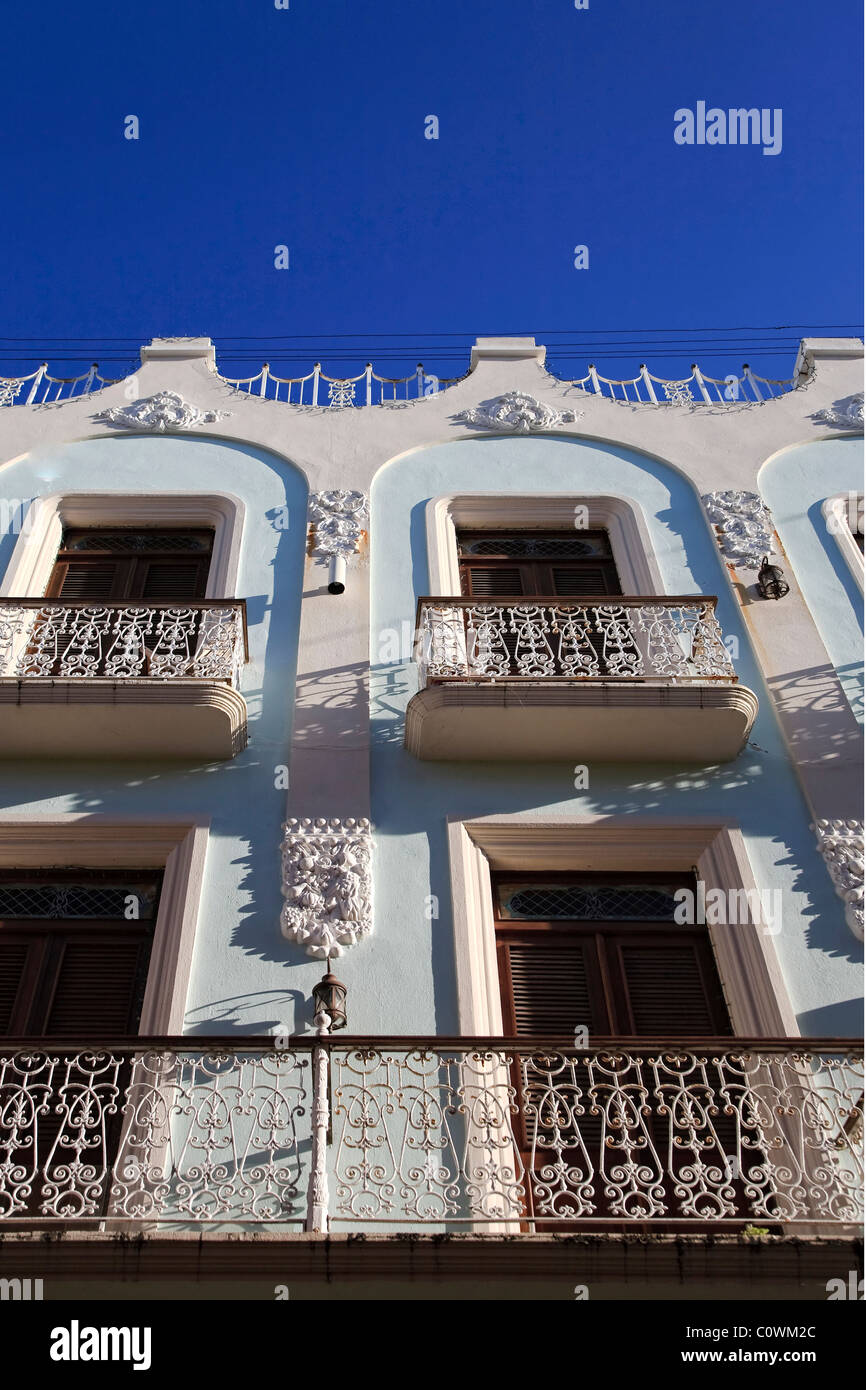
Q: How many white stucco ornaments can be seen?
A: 7